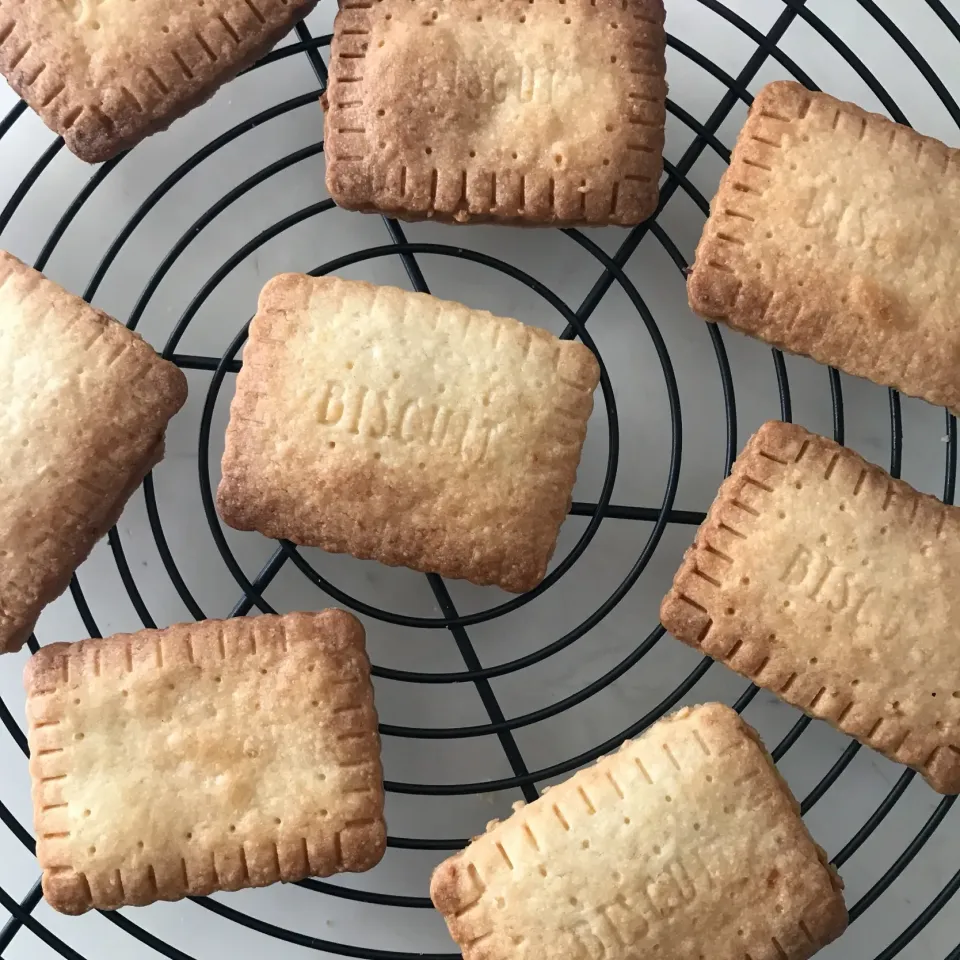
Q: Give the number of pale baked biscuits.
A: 8